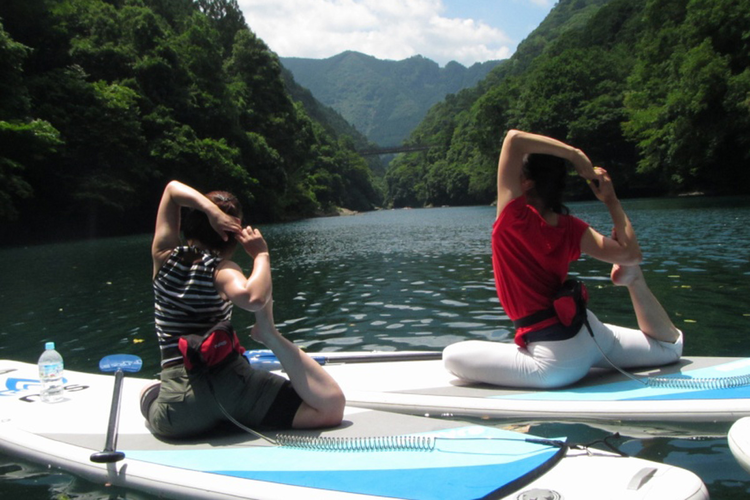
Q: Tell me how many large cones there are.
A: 0